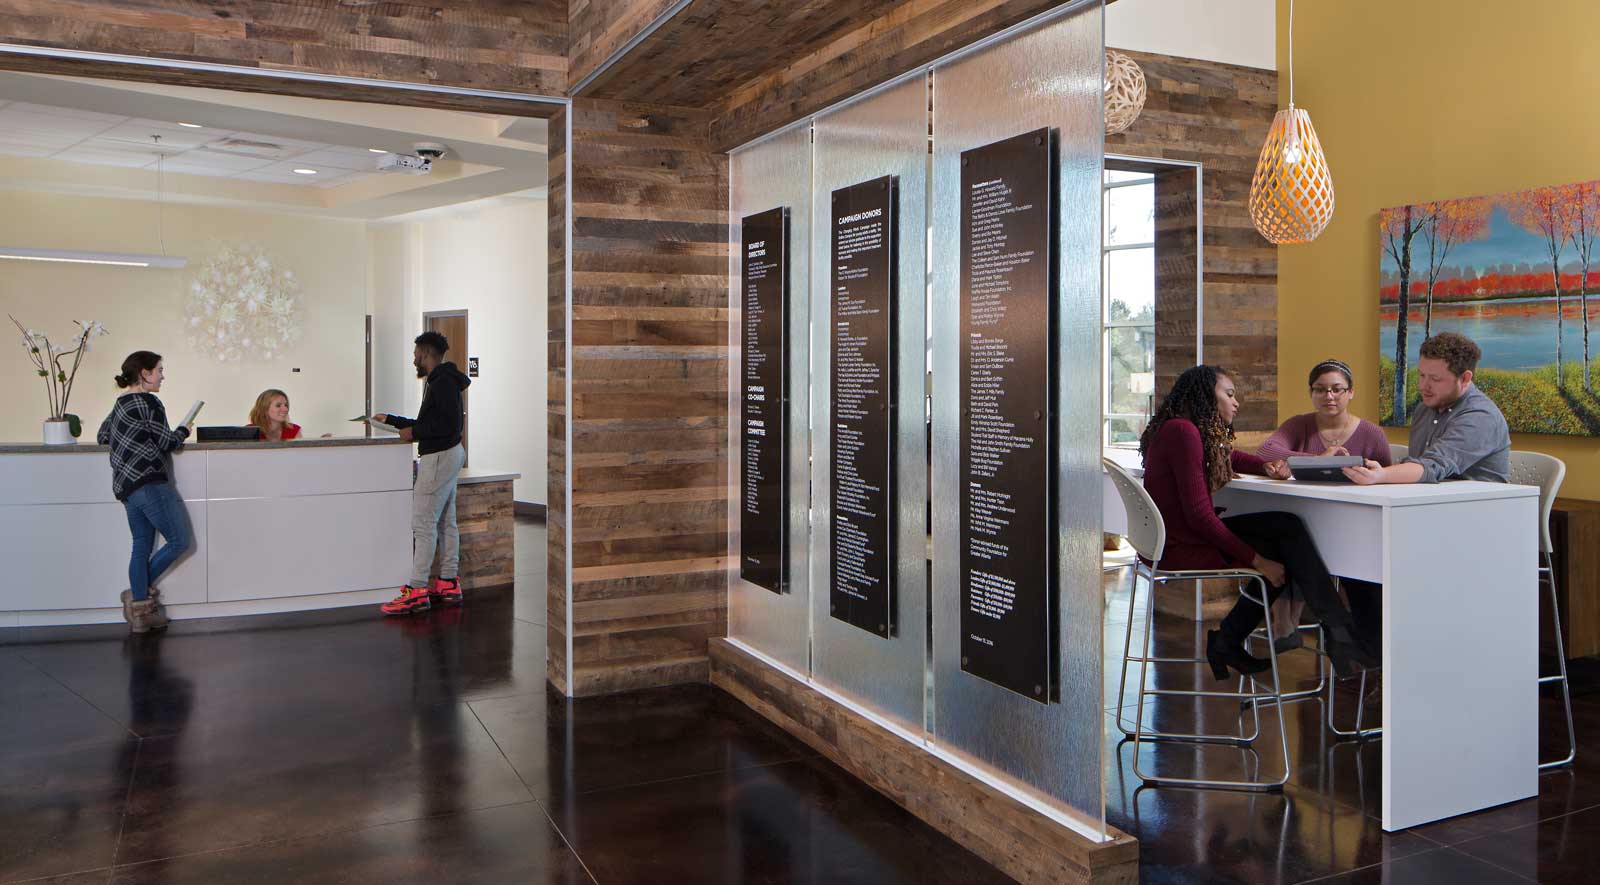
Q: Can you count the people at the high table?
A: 3